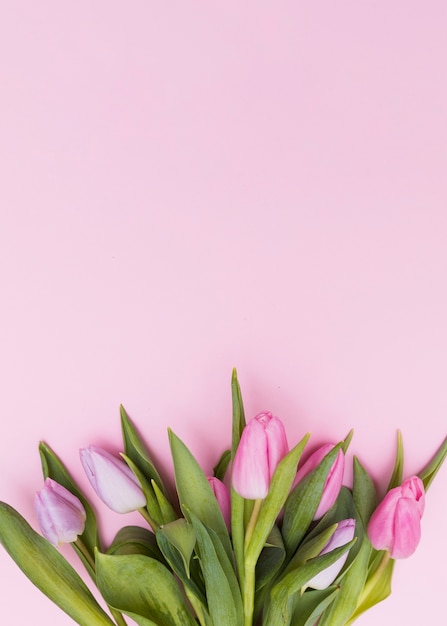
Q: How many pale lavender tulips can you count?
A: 3